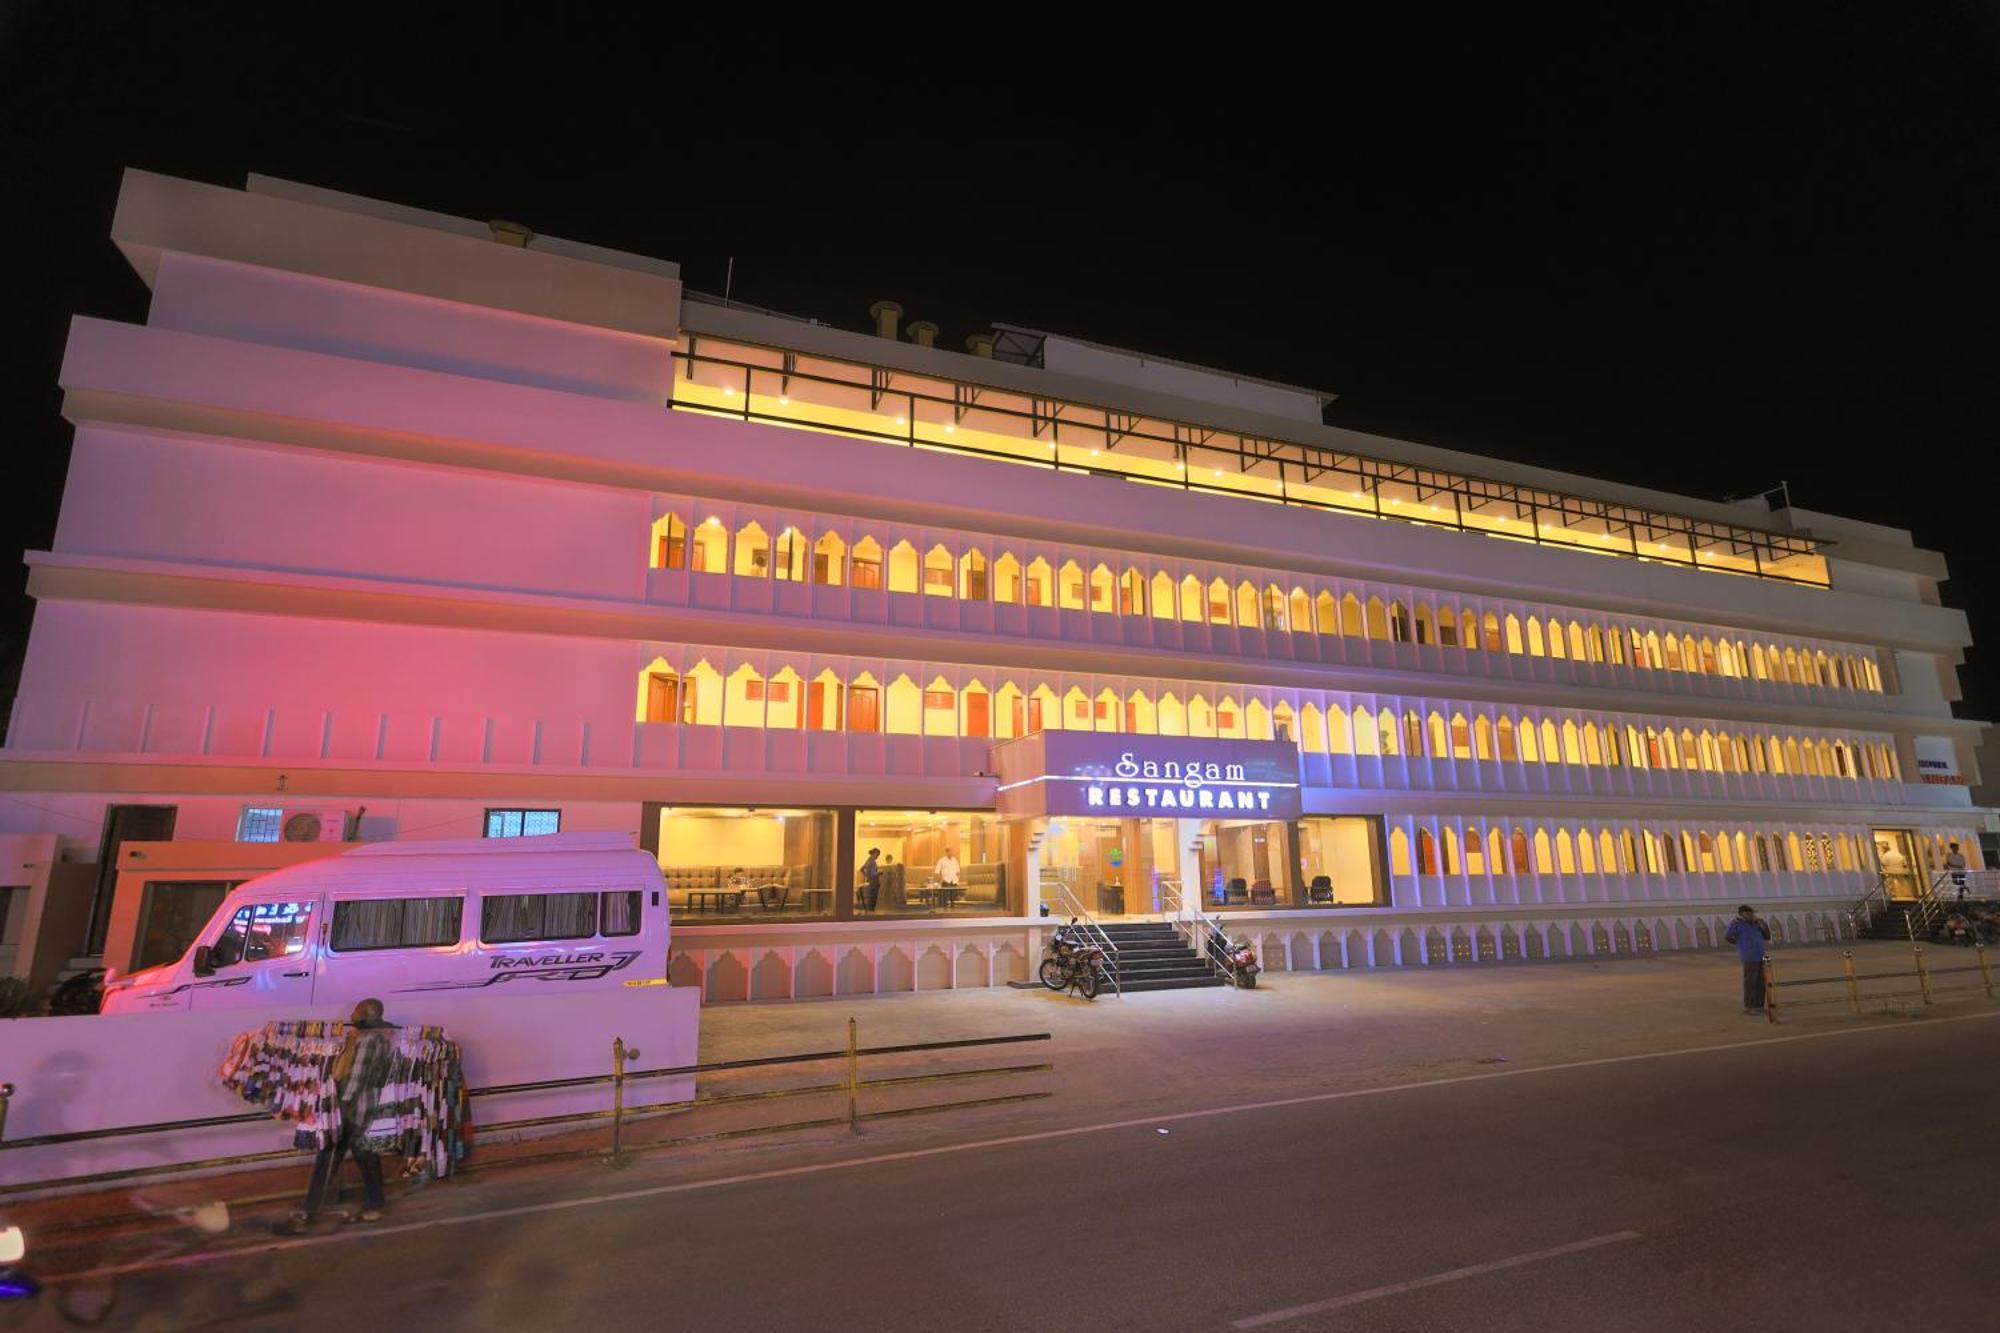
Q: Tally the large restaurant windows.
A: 4